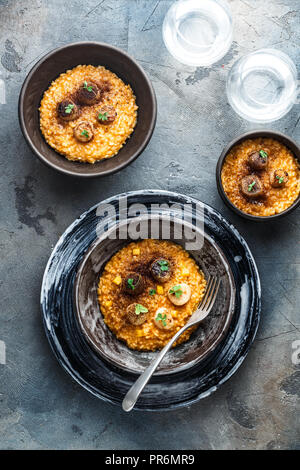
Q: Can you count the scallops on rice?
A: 12